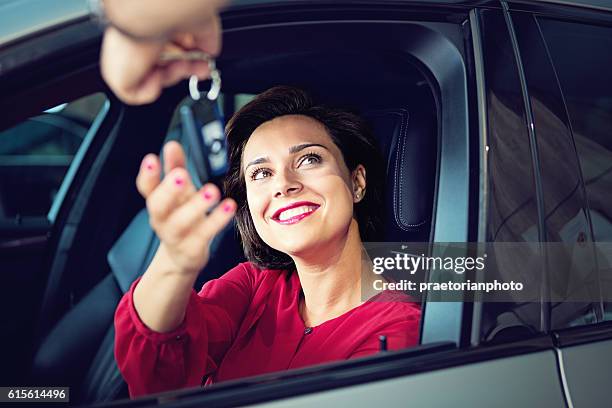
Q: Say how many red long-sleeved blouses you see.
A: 1